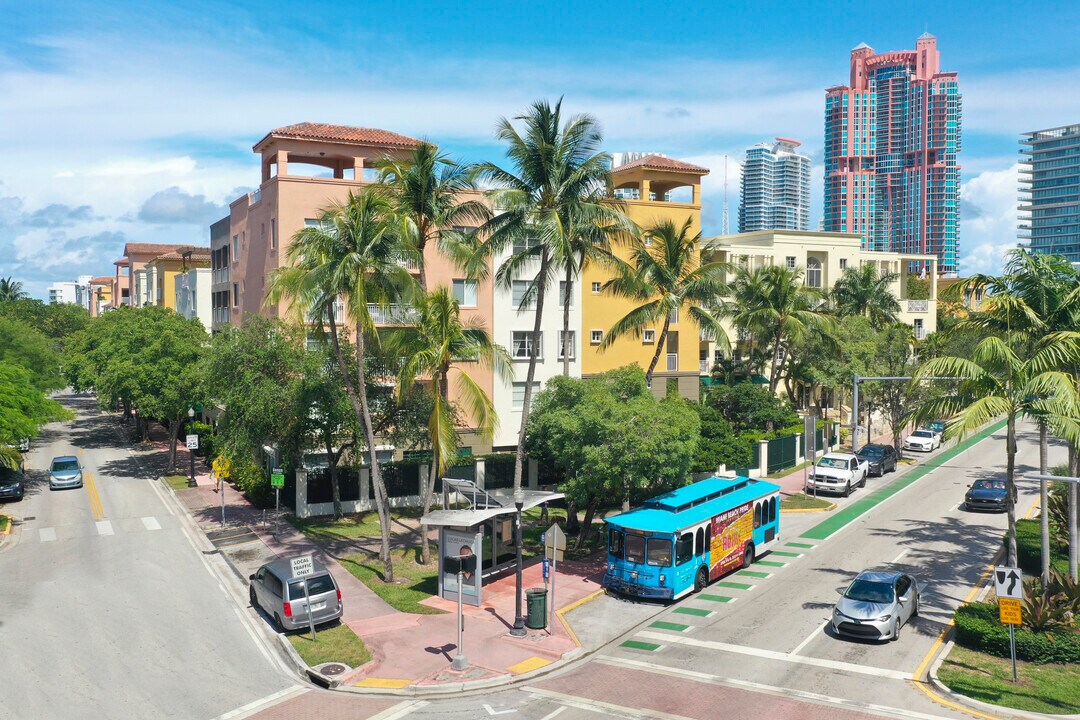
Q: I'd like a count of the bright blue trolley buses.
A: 1